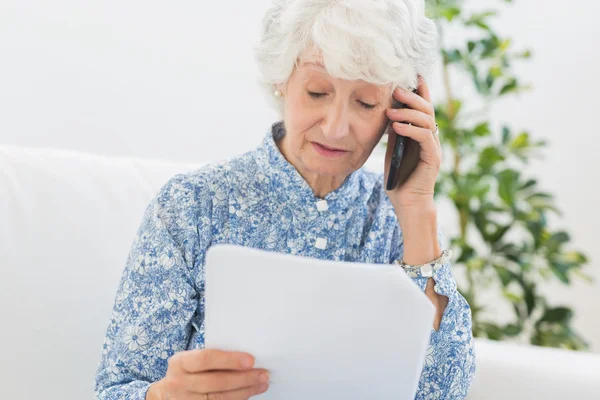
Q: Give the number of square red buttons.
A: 0